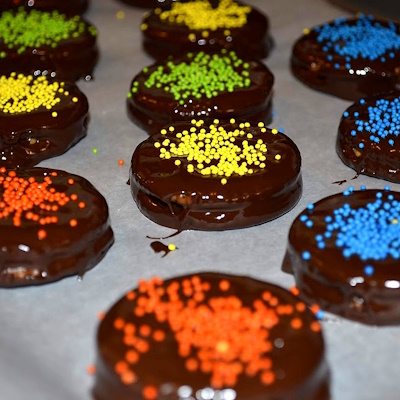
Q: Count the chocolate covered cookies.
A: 12